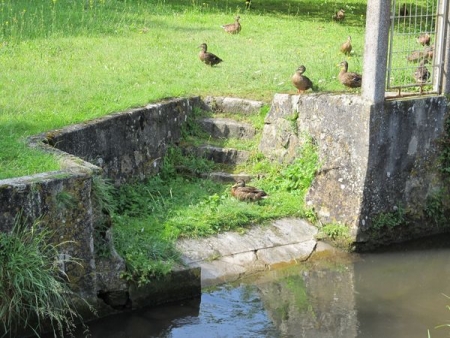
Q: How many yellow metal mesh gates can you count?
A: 0